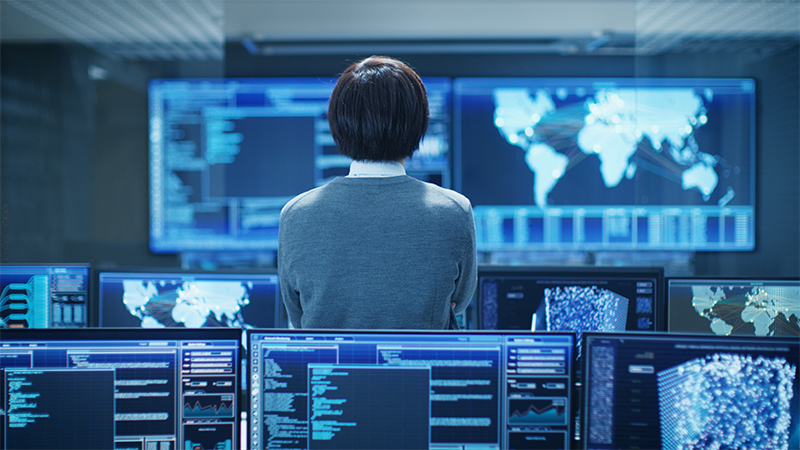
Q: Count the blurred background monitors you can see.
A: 2